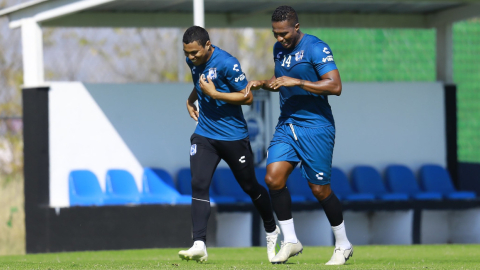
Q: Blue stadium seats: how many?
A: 11